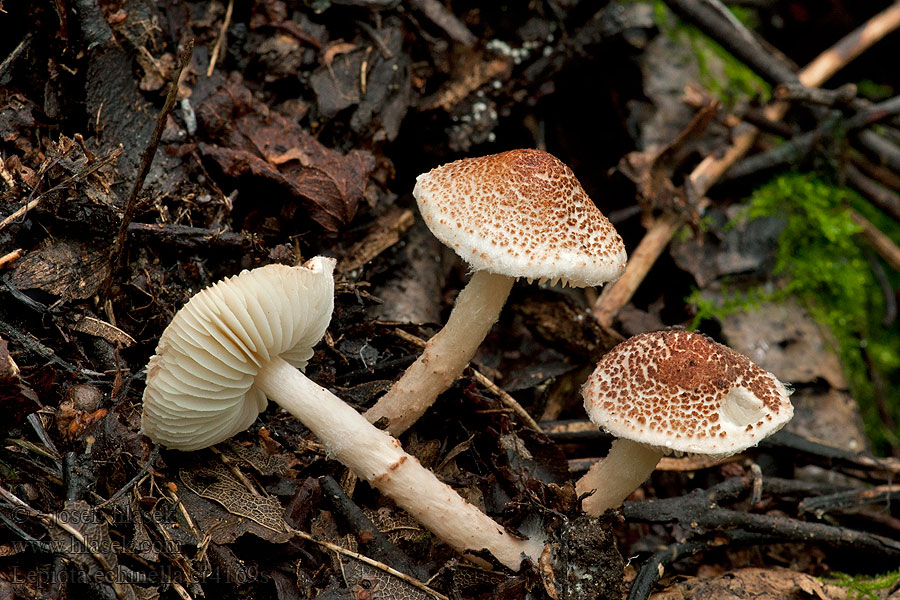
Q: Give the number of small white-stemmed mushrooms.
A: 3